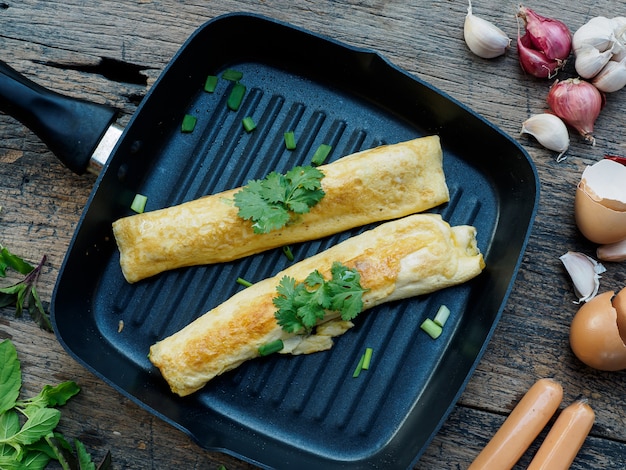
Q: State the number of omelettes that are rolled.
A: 2